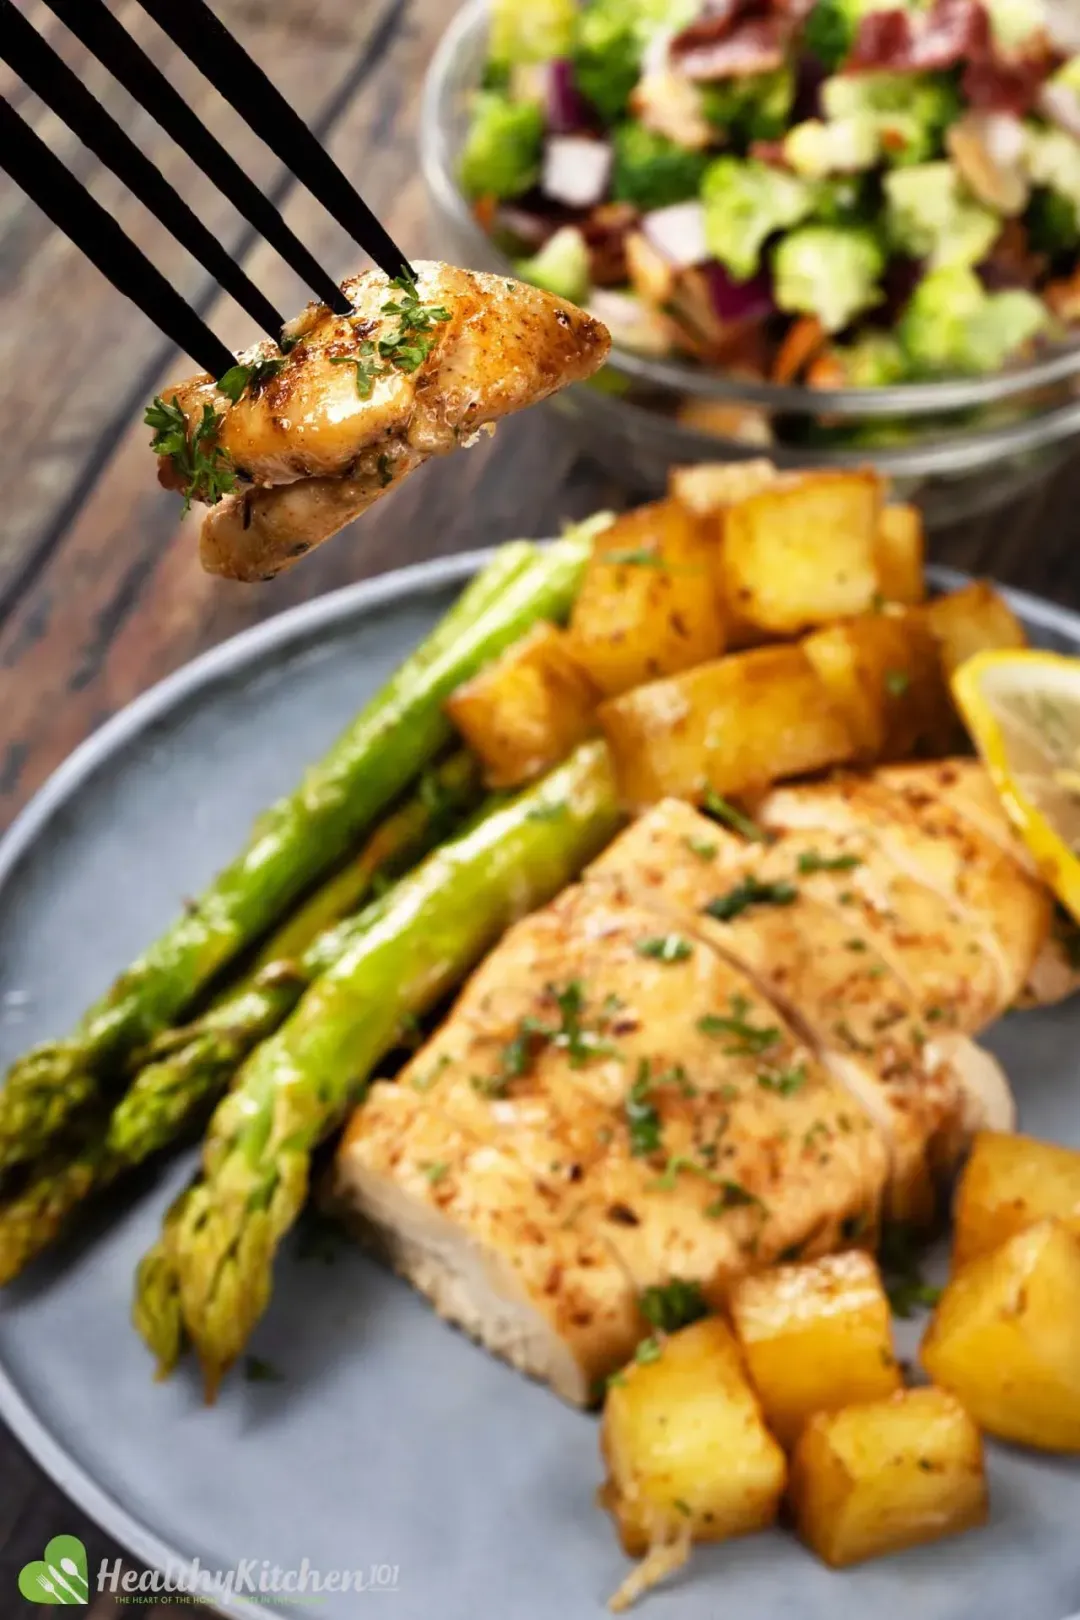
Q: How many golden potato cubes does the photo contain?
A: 13